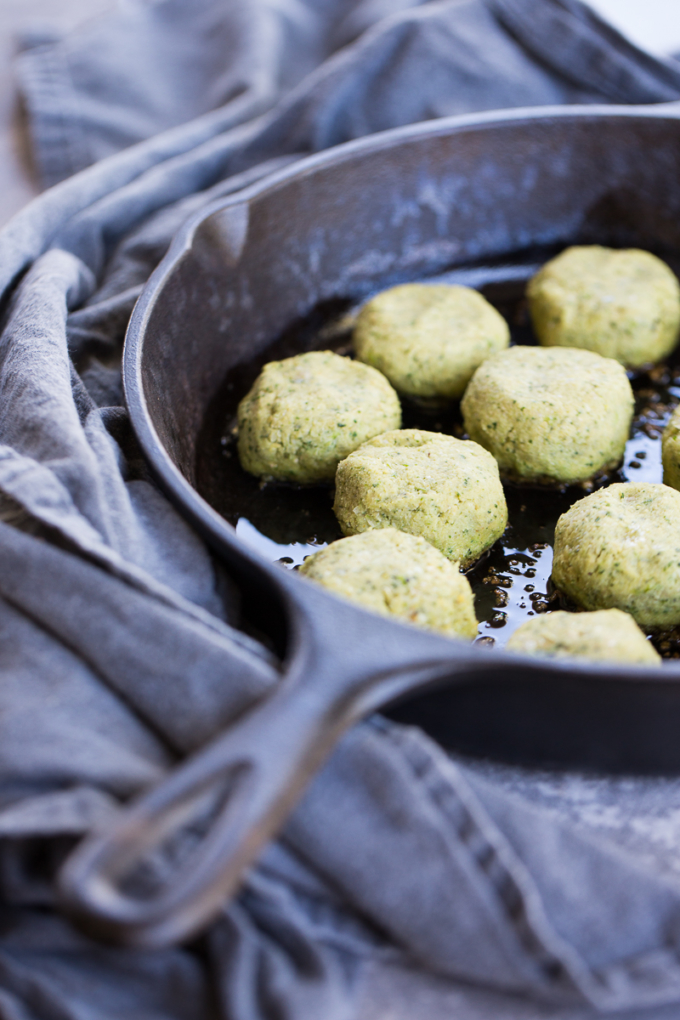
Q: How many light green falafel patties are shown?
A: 9